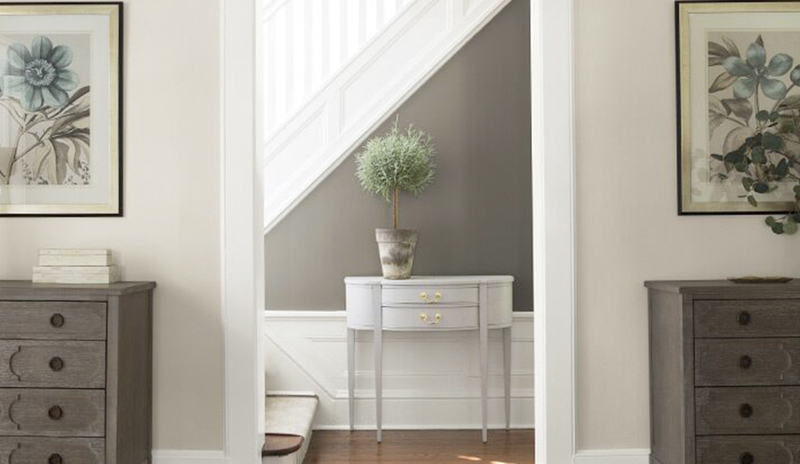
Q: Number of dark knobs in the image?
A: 8